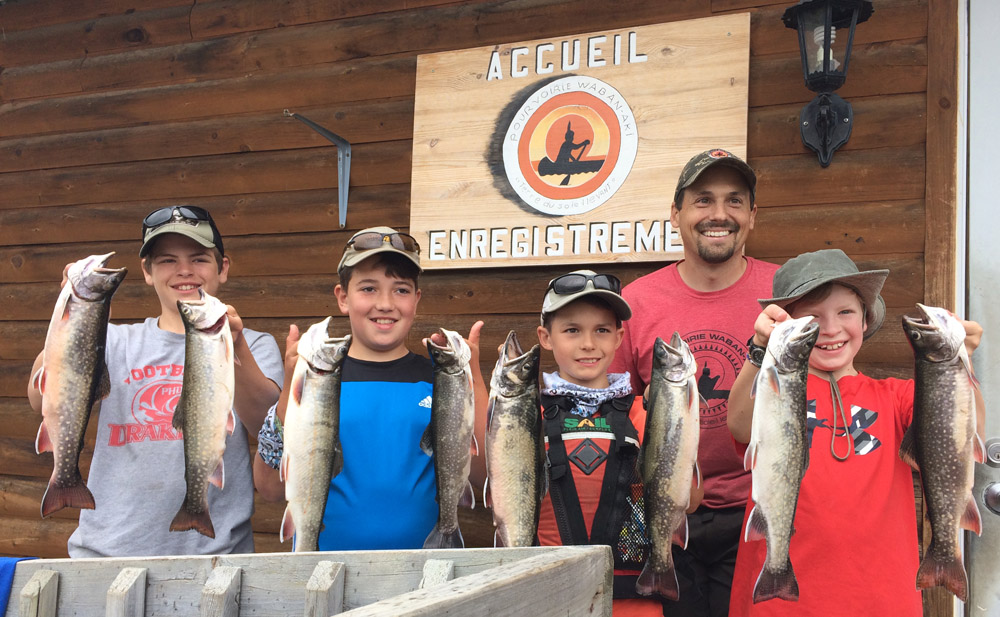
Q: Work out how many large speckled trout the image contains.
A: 8